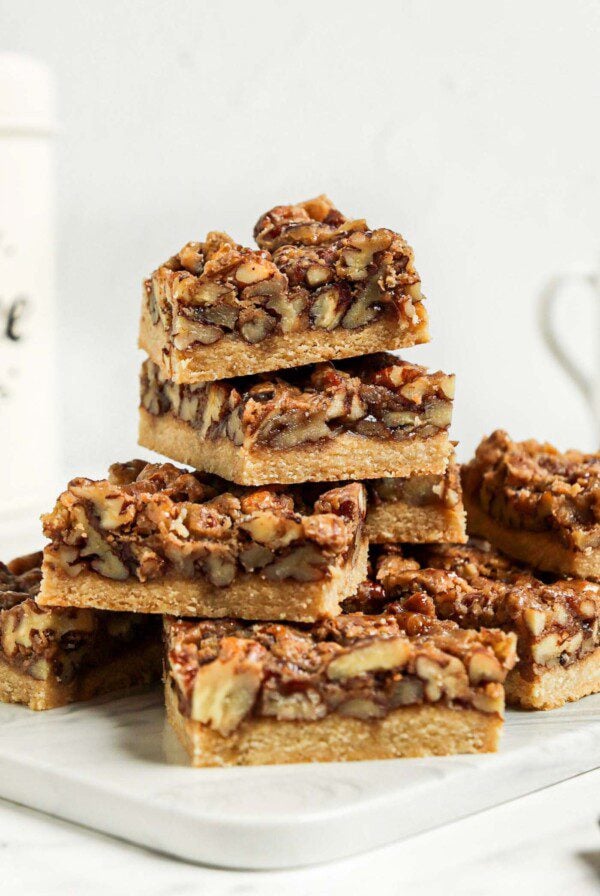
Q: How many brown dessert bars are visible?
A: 8